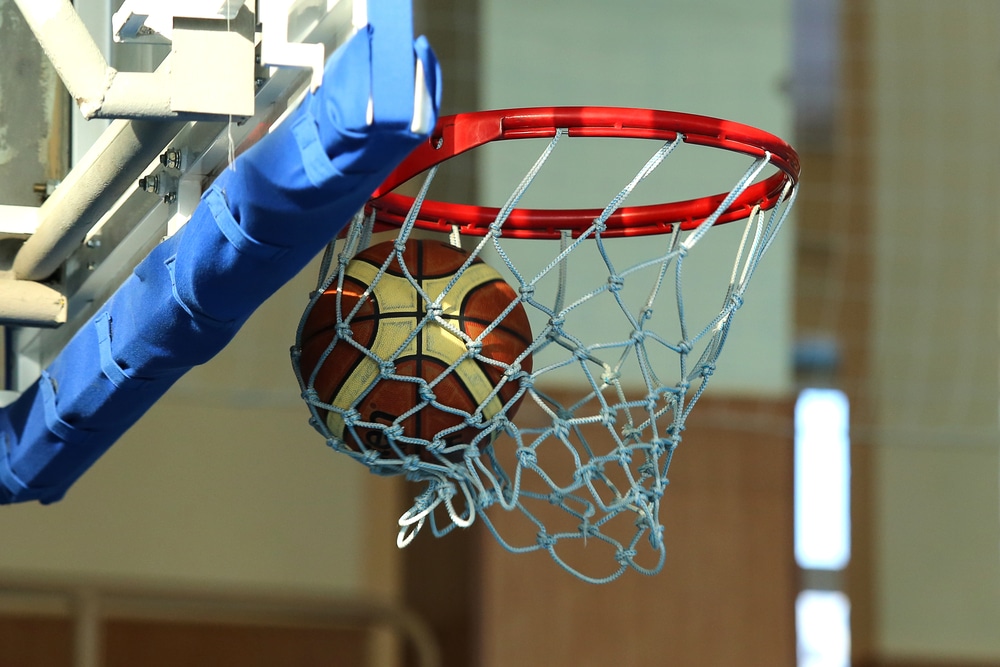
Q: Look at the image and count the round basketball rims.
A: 1